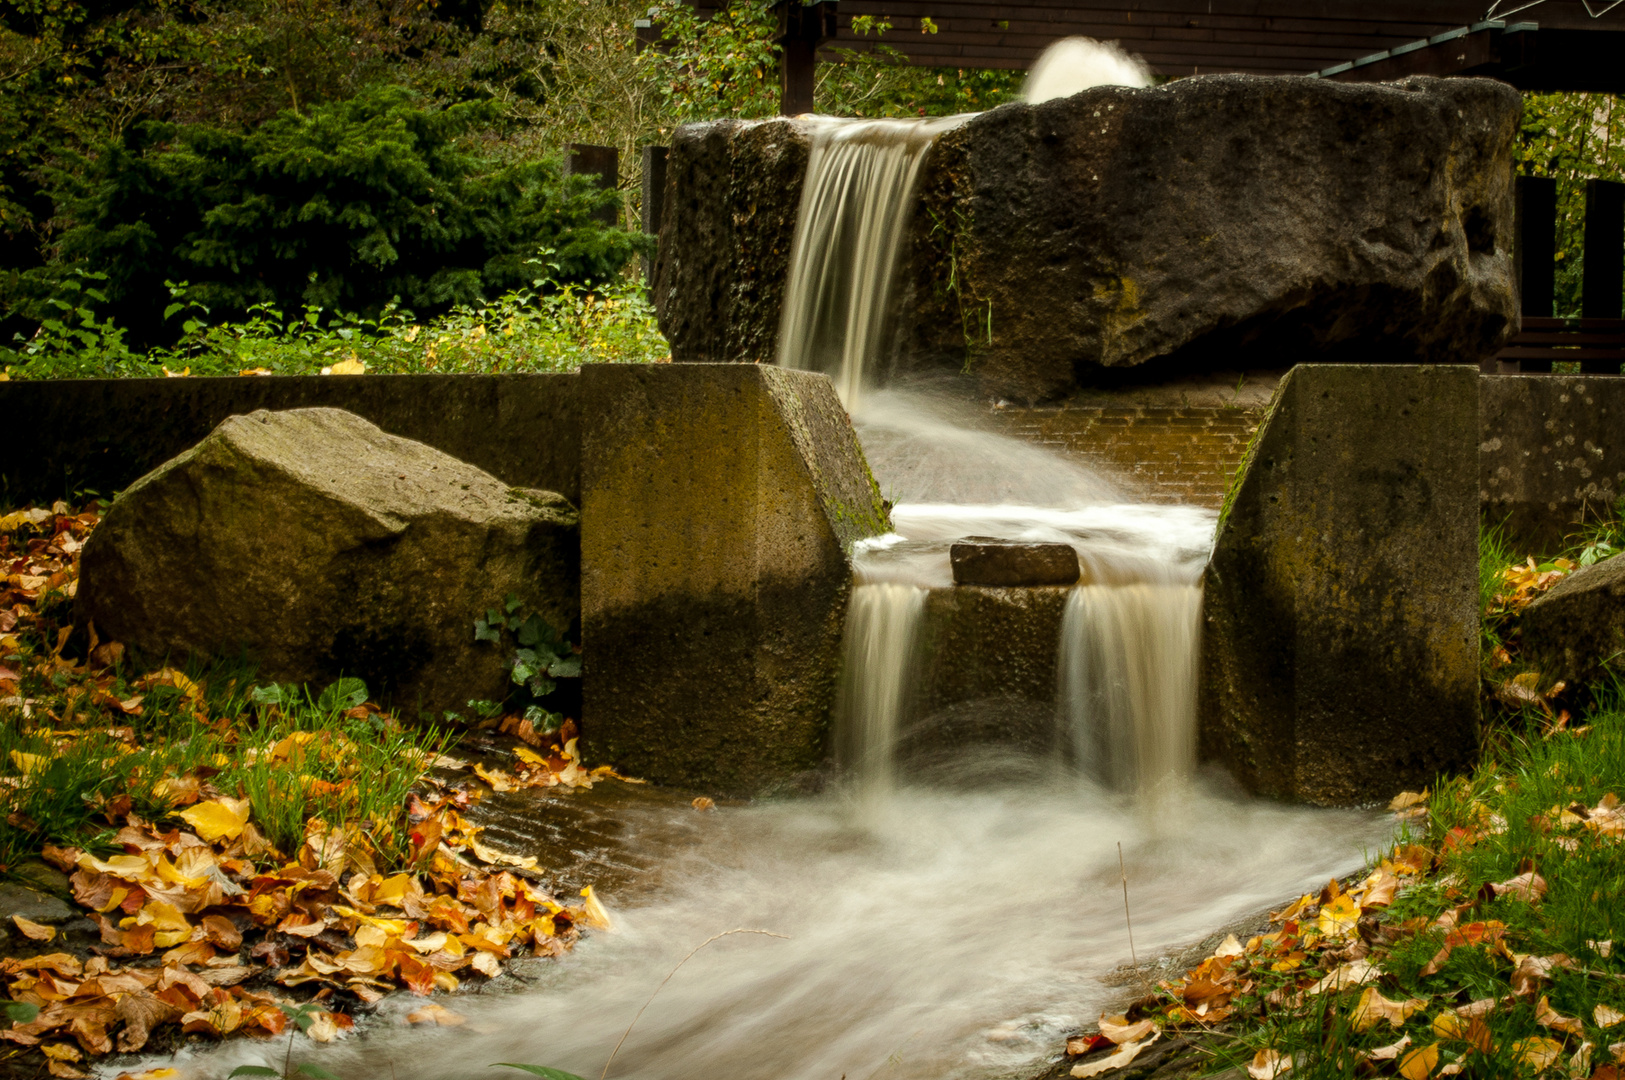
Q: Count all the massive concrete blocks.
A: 2